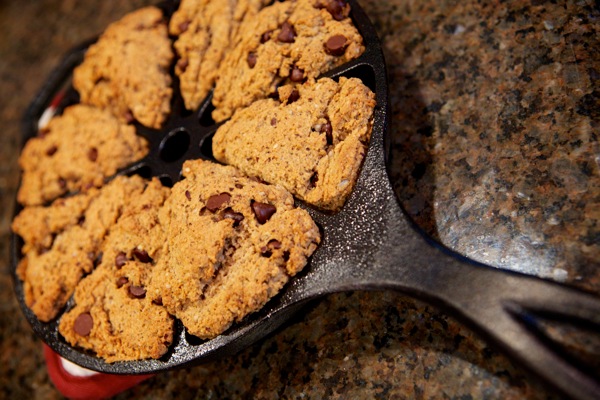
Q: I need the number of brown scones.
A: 8